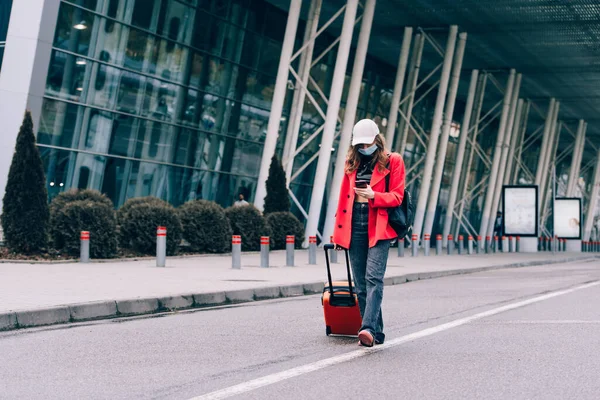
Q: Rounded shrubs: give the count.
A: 5